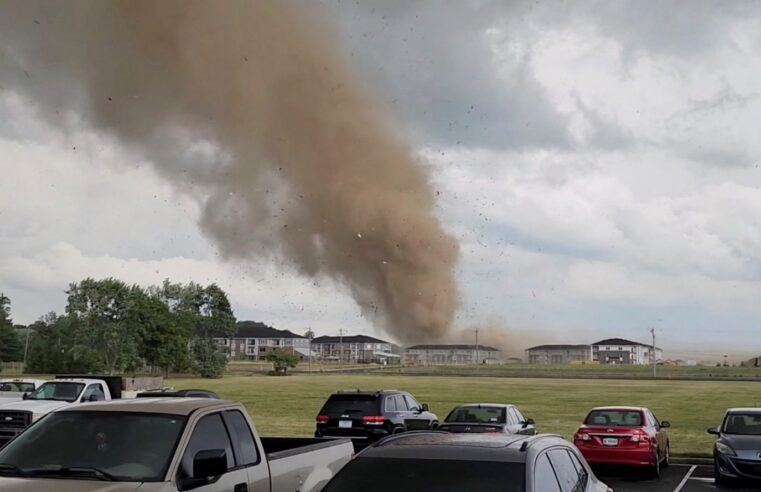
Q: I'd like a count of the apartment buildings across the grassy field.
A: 5